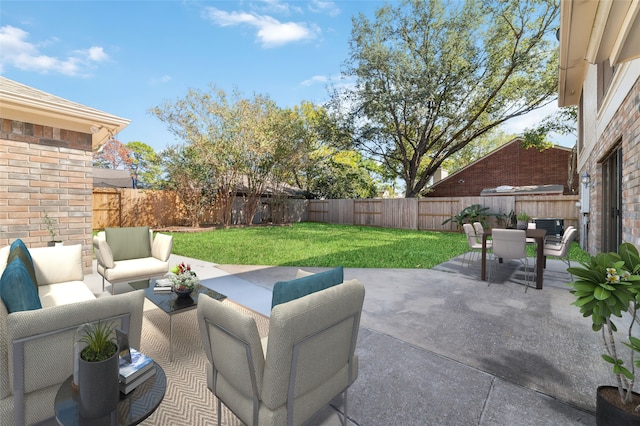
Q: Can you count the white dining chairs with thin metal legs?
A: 6